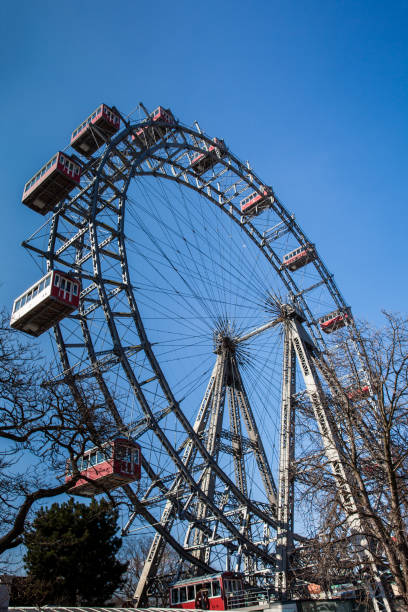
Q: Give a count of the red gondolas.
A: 11